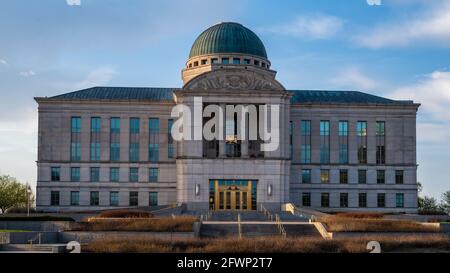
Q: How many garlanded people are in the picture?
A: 0